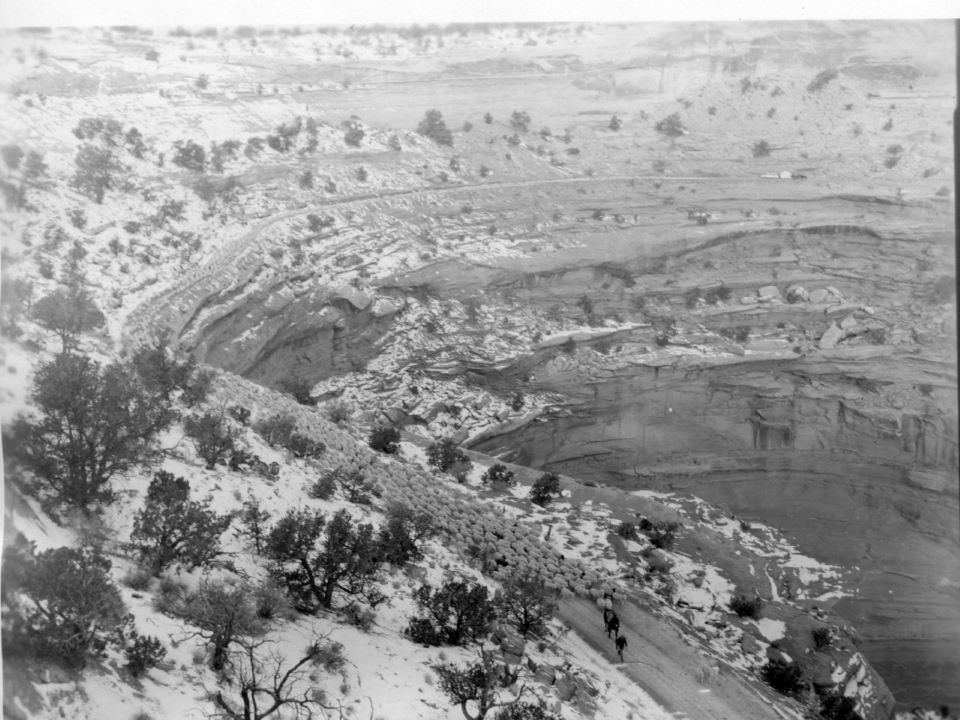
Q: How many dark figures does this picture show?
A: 2